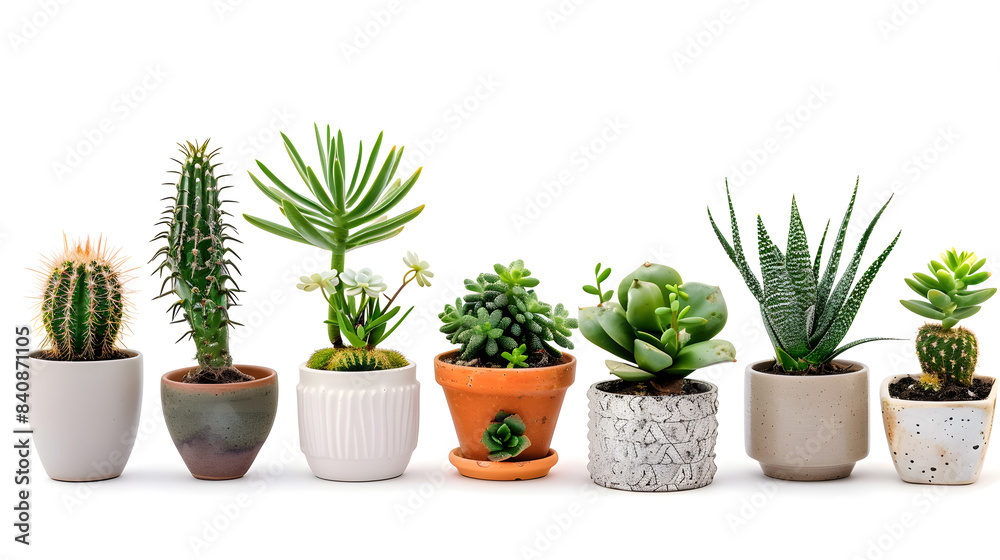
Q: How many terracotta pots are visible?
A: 1